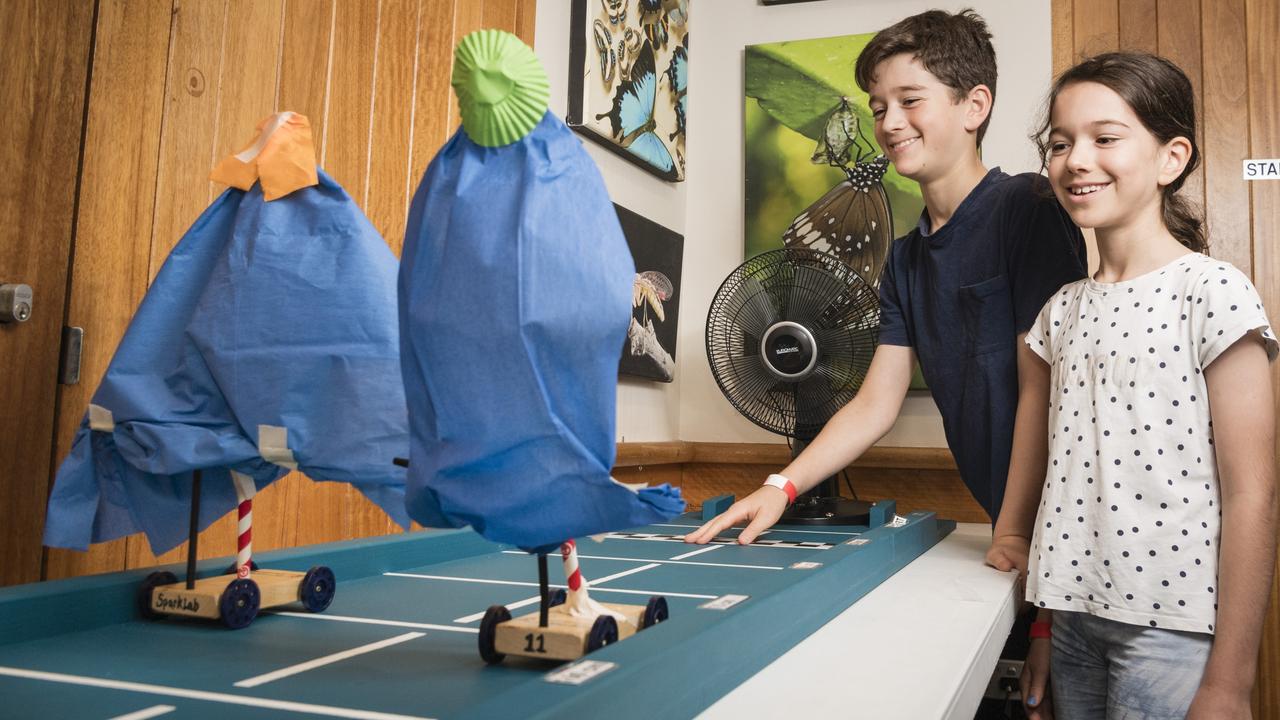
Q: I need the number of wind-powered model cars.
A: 2